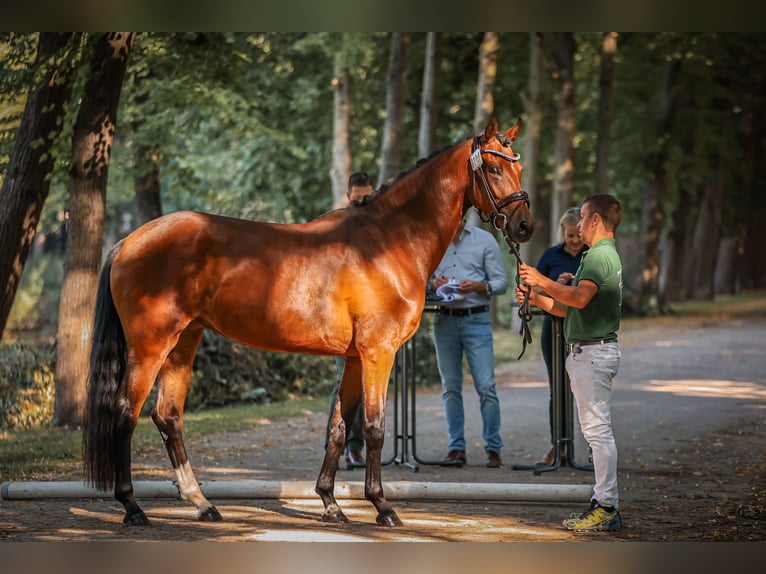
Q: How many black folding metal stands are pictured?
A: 2